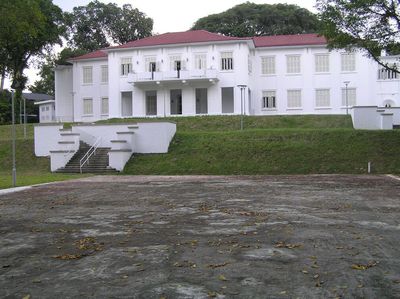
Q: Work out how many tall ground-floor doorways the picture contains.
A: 5